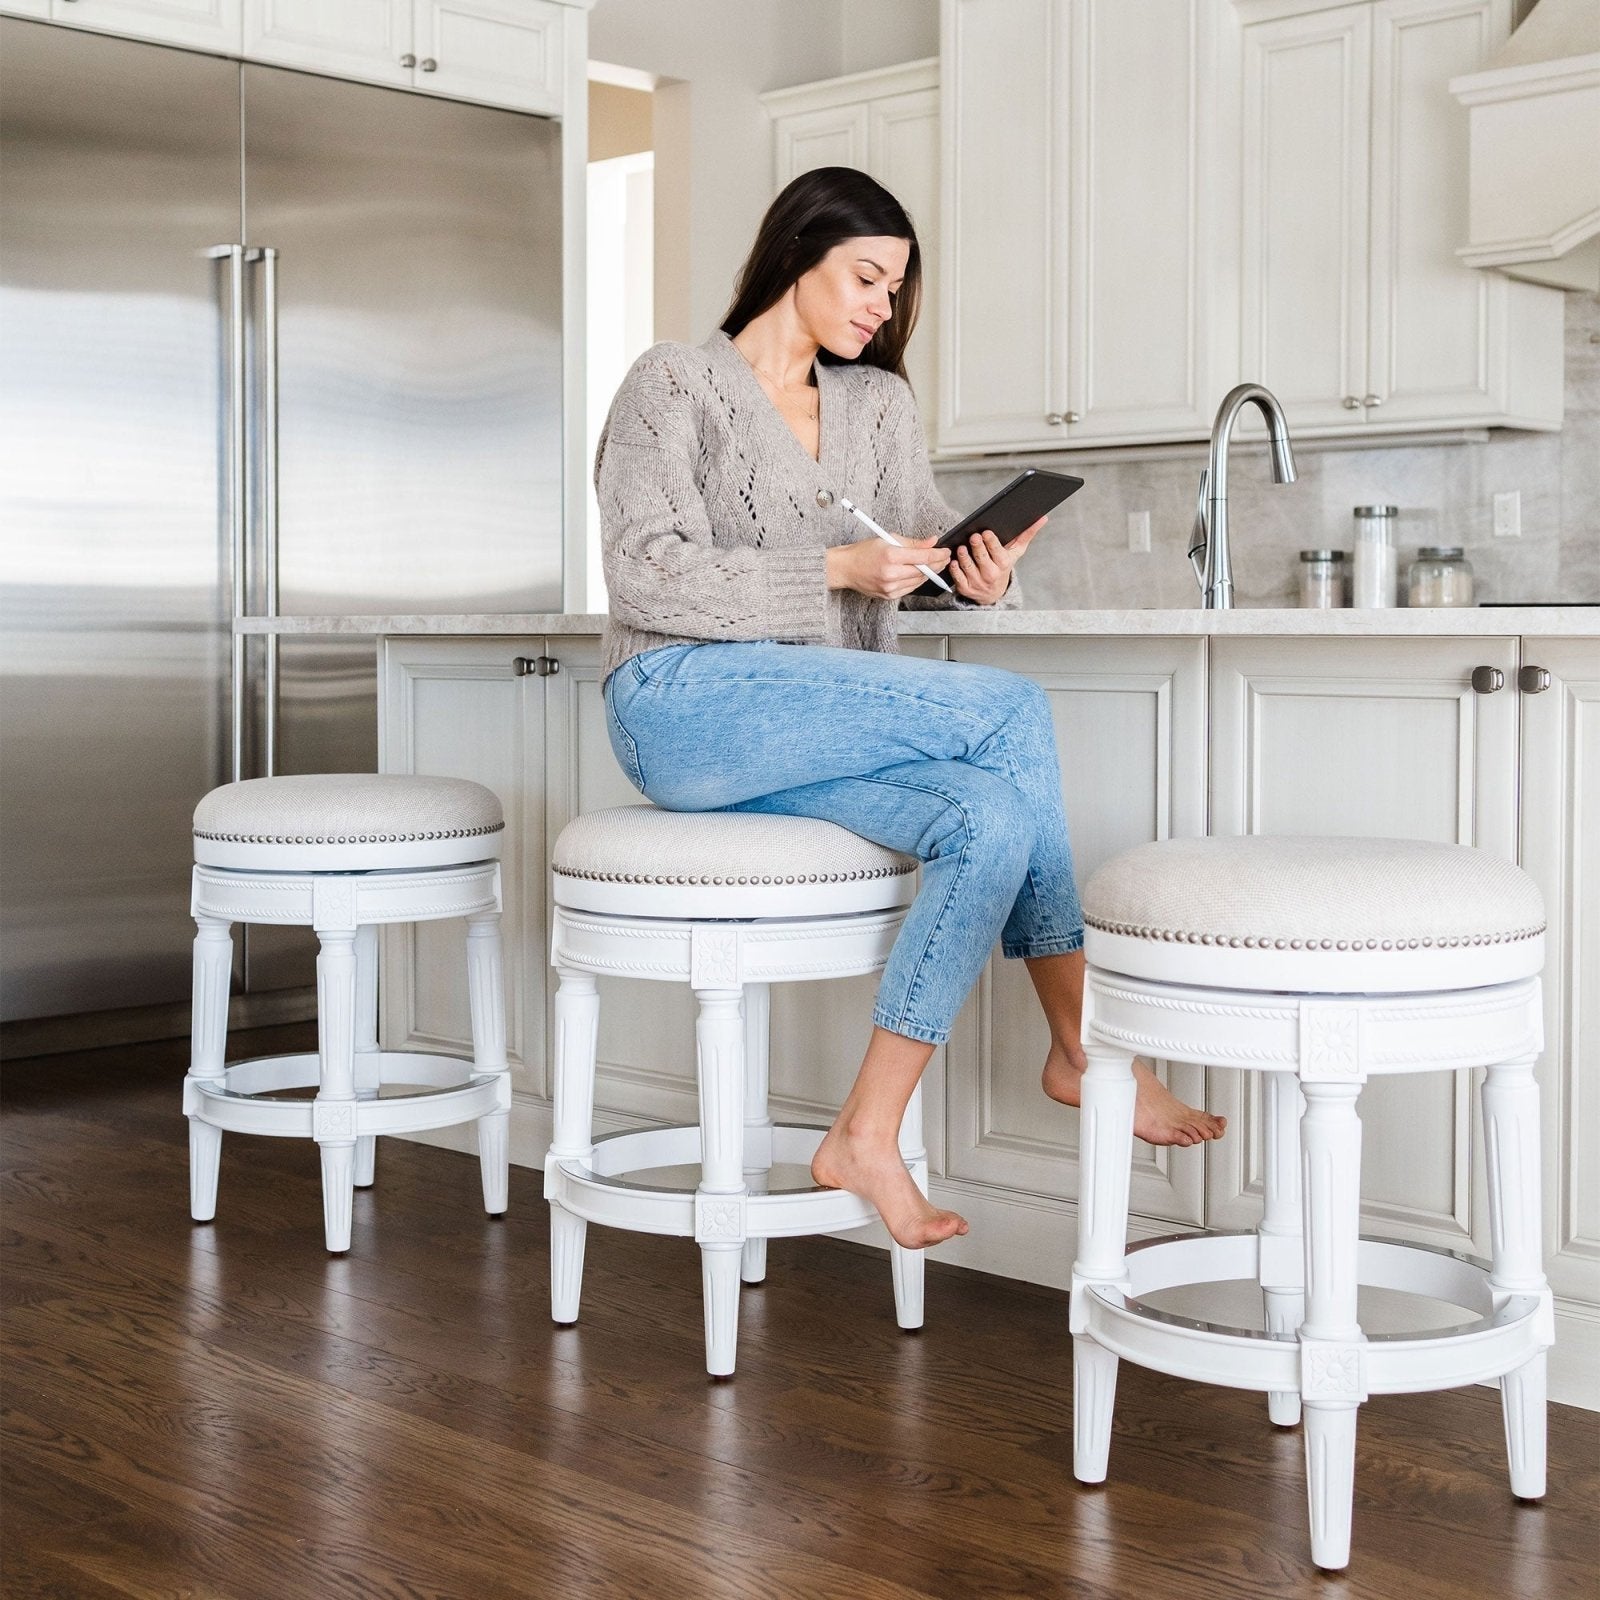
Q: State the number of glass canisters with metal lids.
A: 3